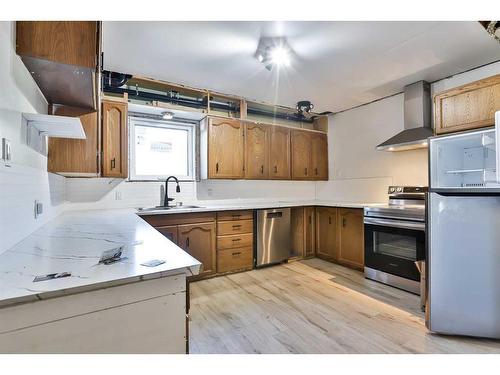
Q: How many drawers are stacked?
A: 4